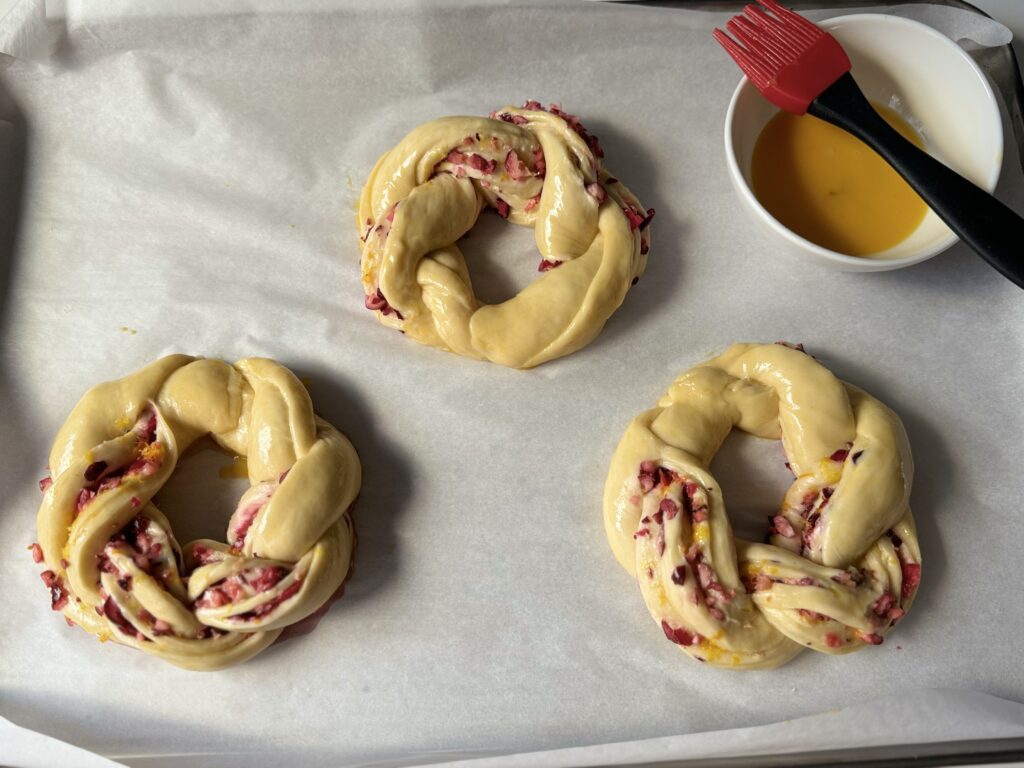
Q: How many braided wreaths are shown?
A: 3